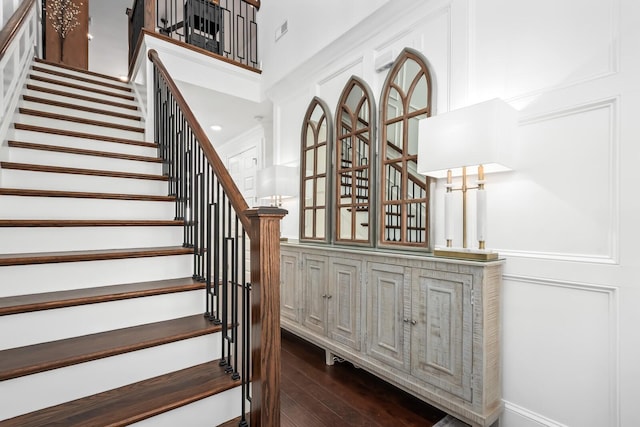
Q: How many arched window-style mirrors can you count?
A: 3